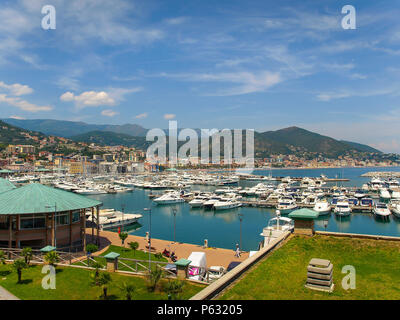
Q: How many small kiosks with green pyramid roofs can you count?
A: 4